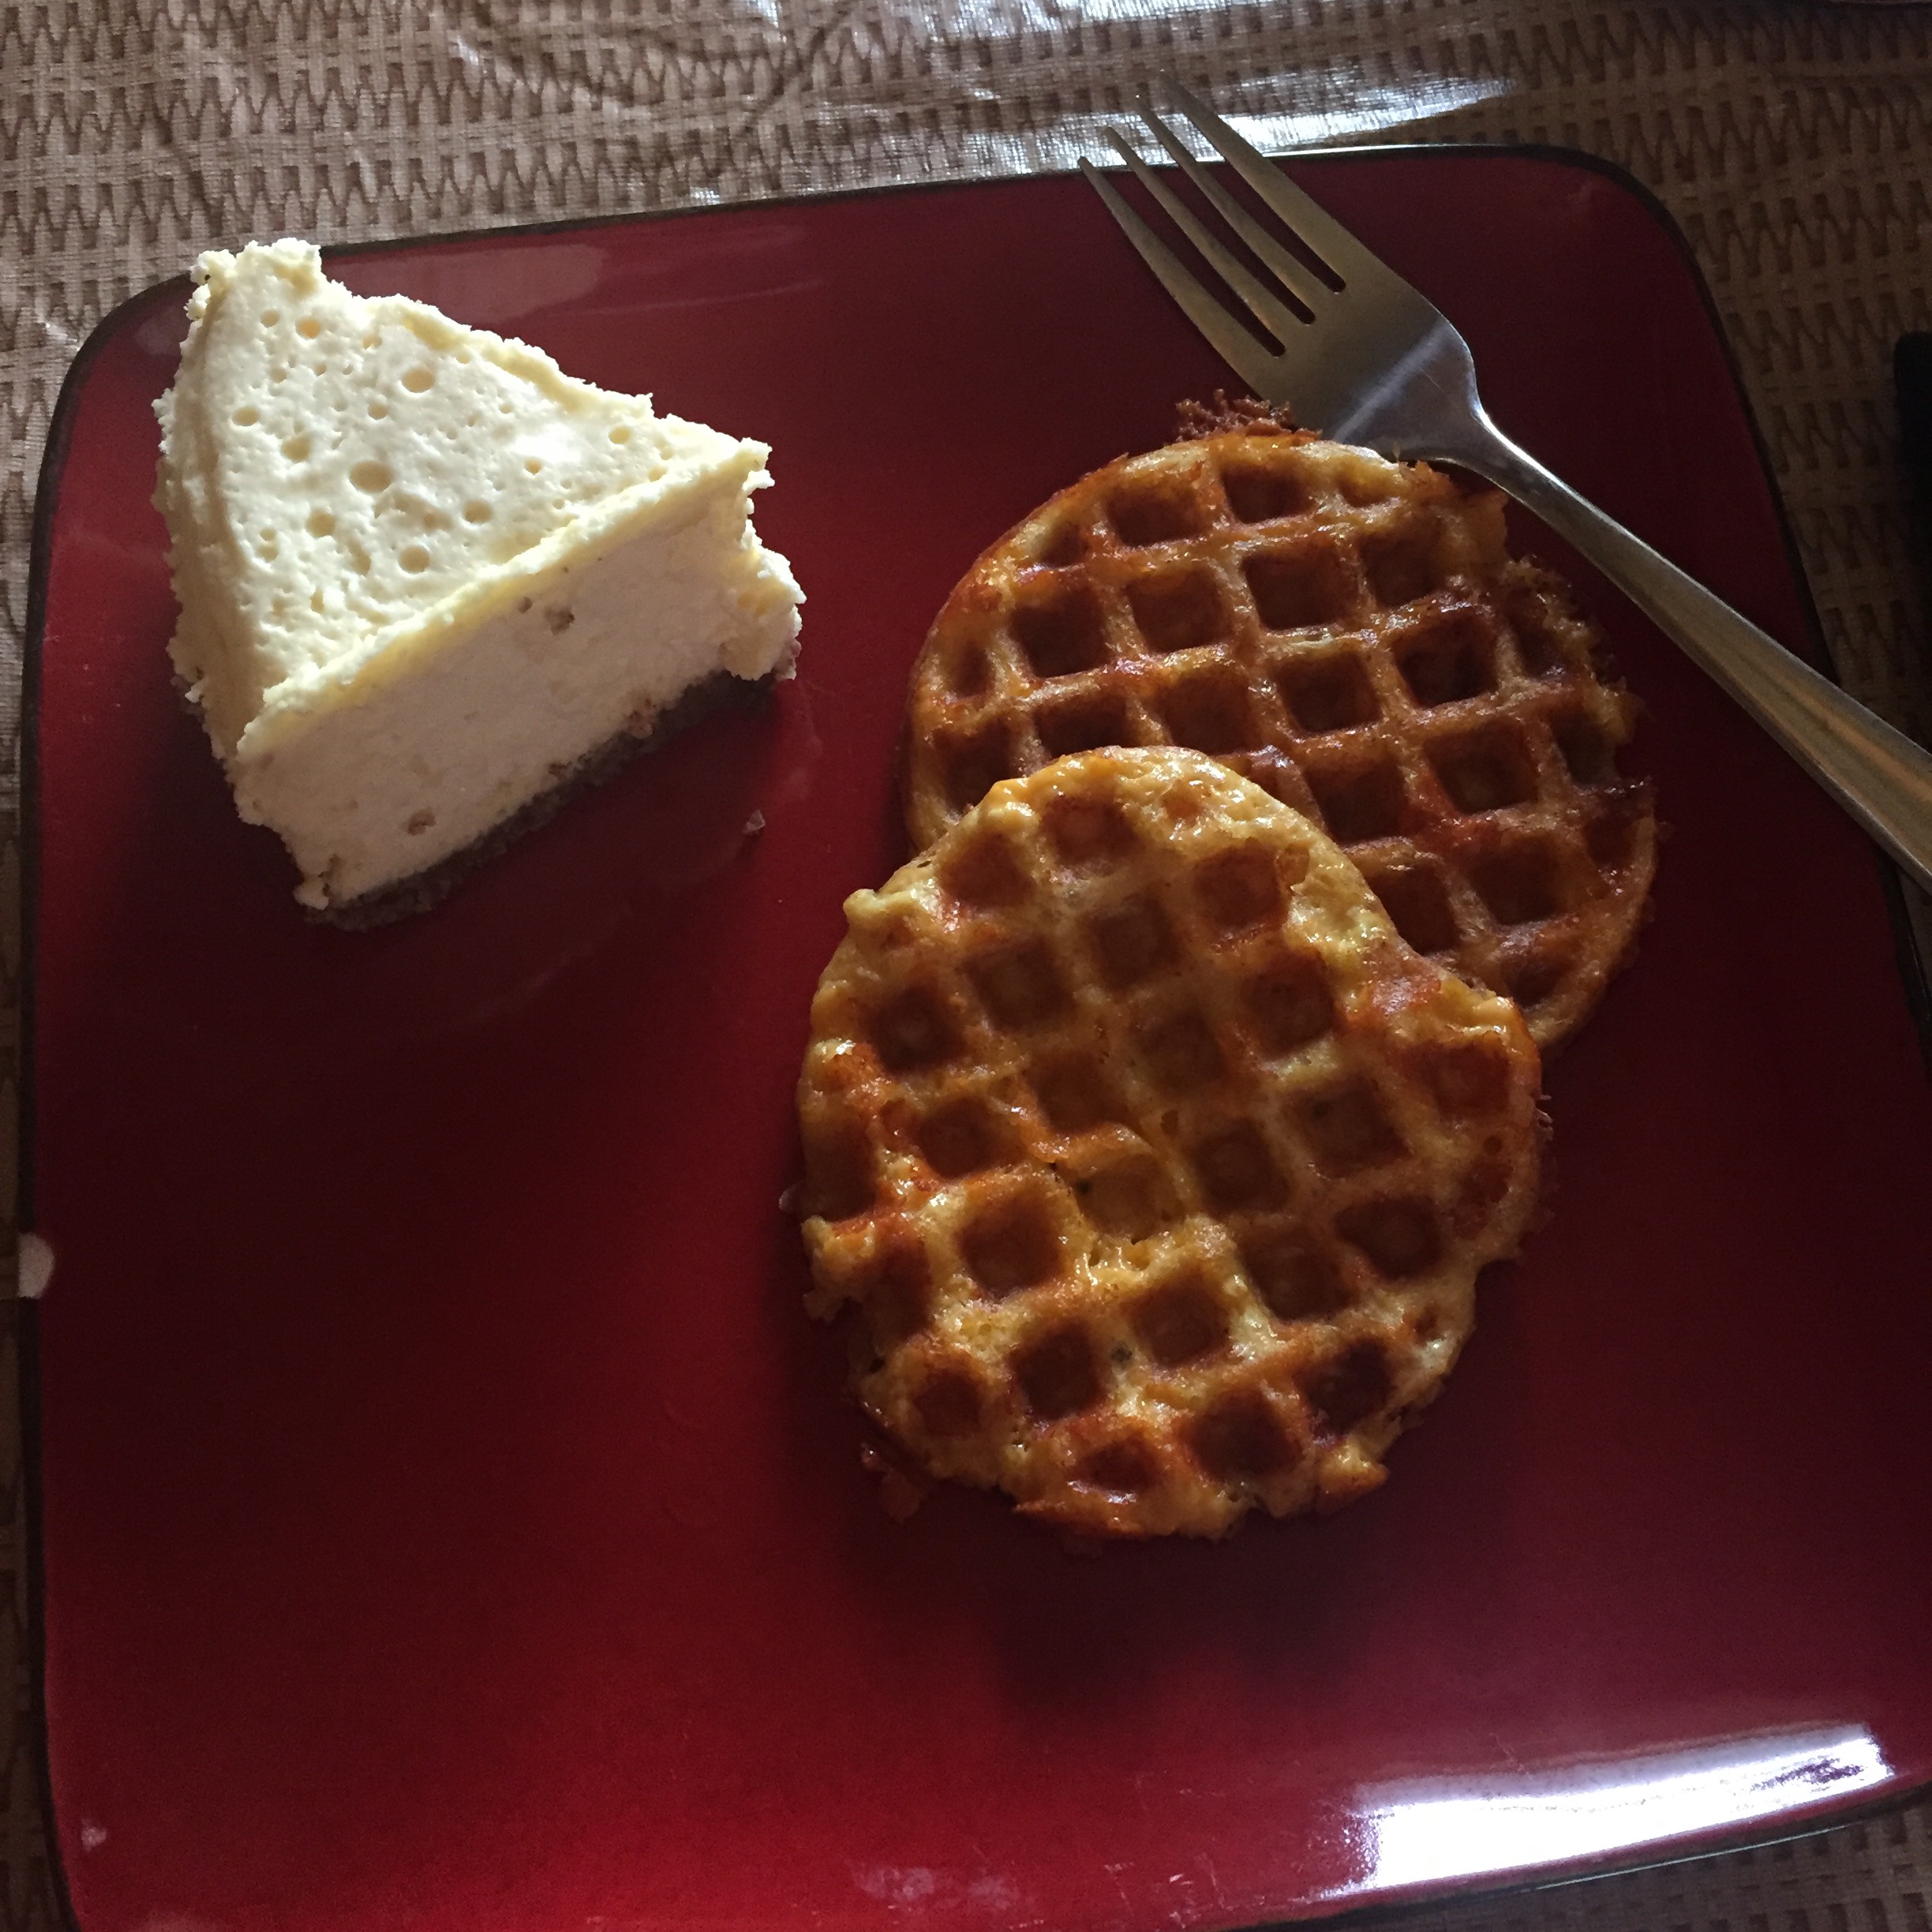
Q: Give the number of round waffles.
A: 2